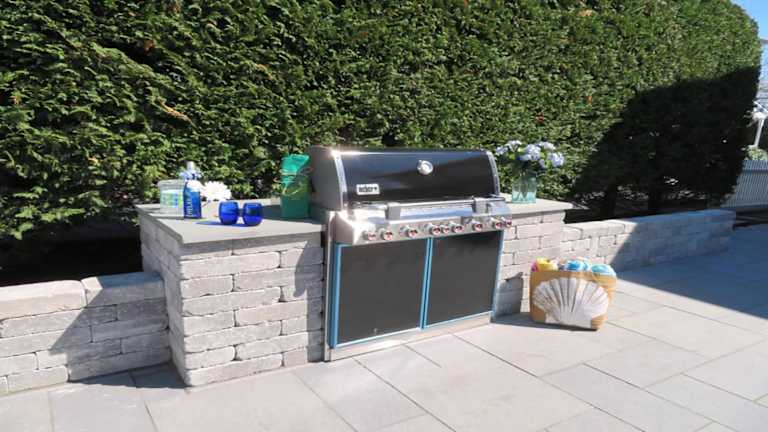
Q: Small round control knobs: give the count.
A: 9